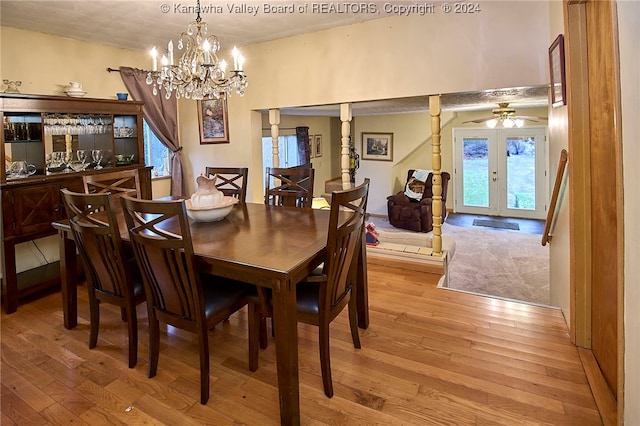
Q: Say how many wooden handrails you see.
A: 1